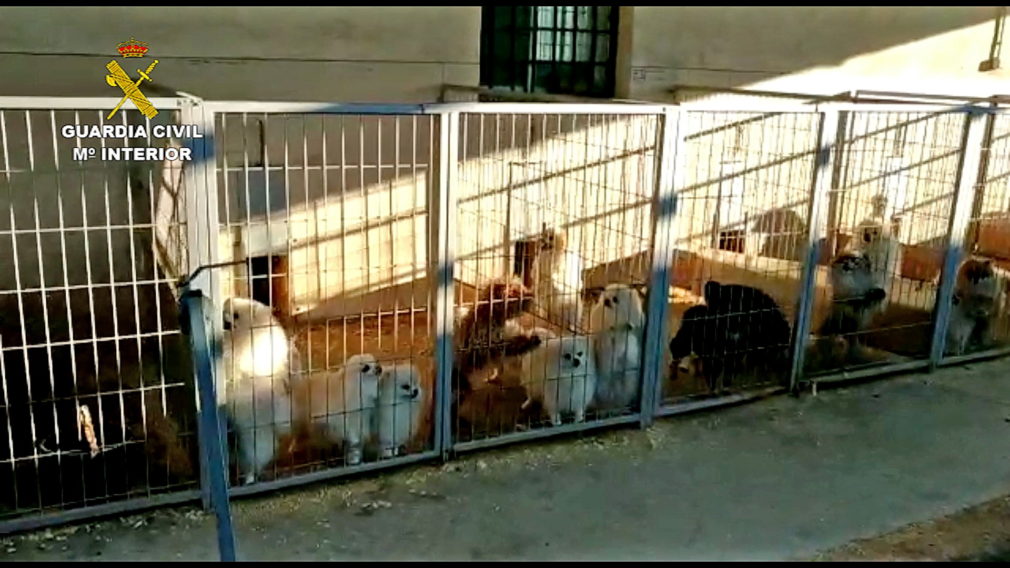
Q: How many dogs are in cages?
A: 11